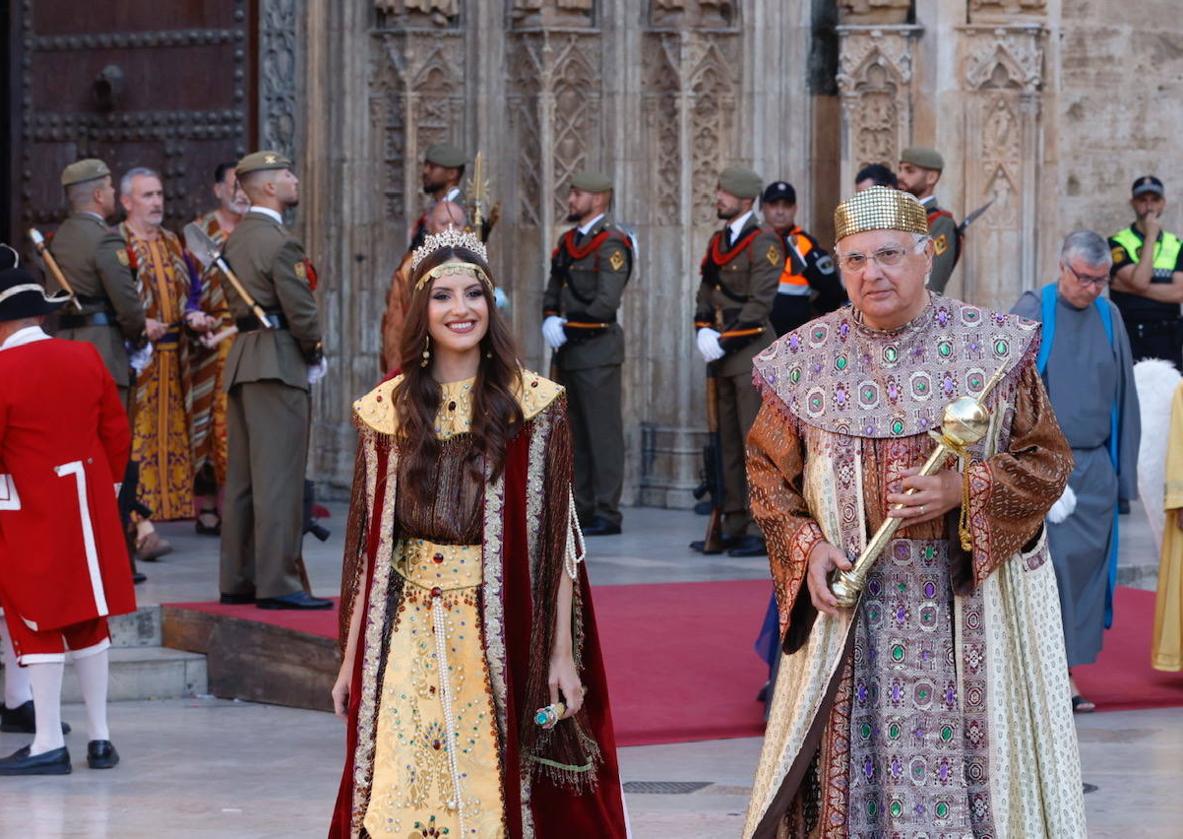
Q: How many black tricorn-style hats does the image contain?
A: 2